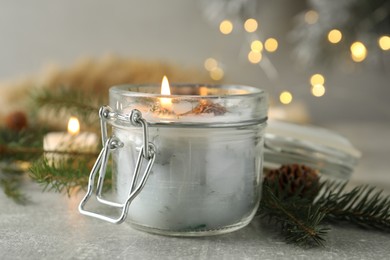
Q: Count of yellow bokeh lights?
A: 14